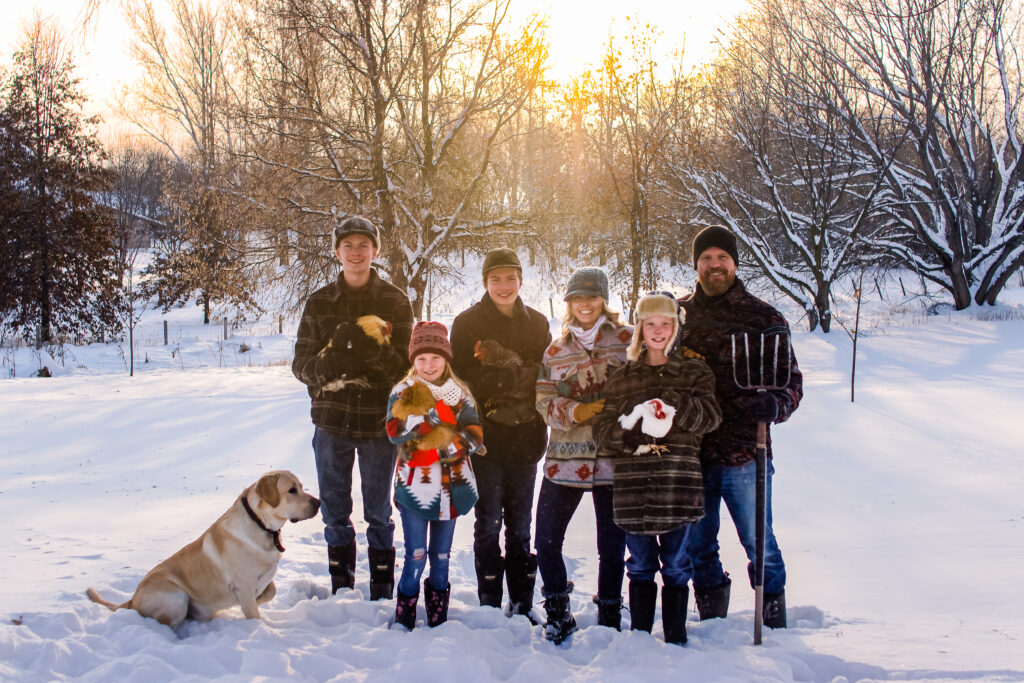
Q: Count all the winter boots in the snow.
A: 12